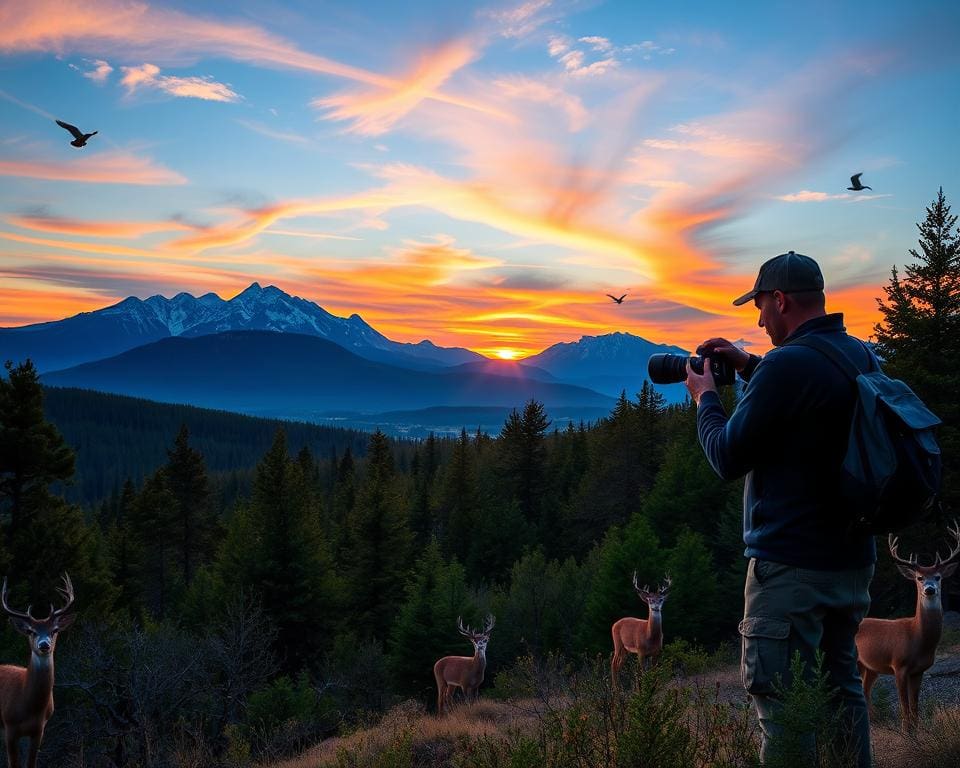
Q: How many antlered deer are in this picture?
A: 4